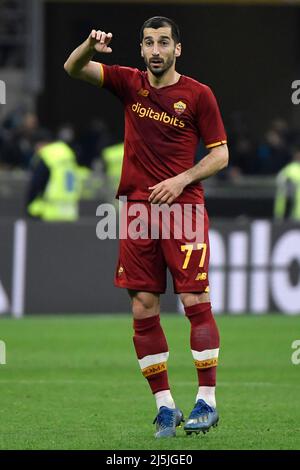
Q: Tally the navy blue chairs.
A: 0